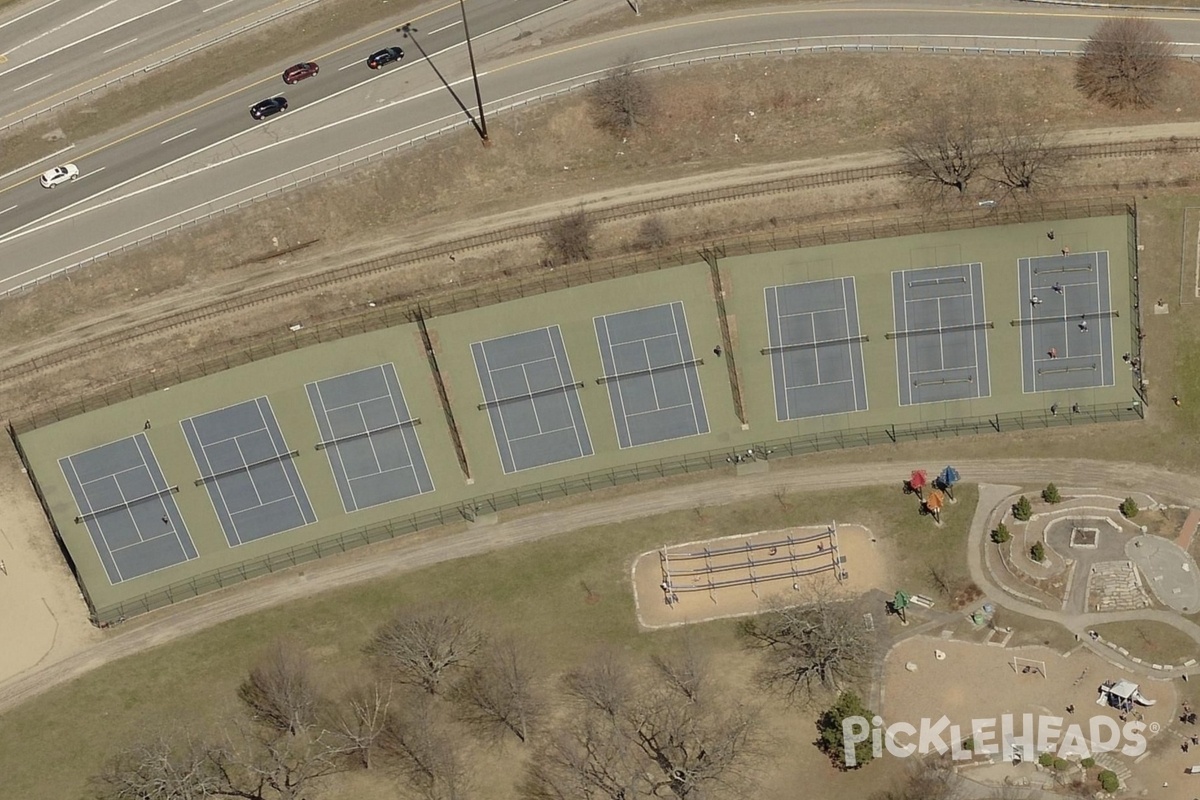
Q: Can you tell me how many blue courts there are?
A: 8